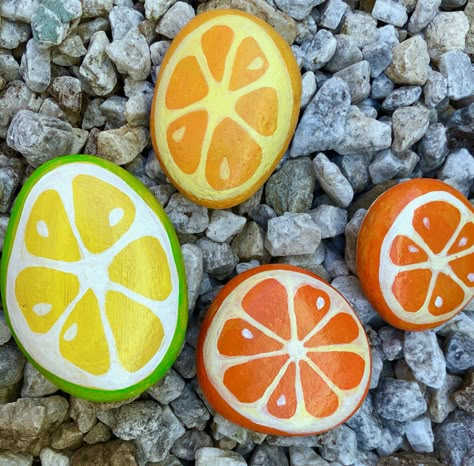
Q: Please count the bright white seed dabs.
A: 15